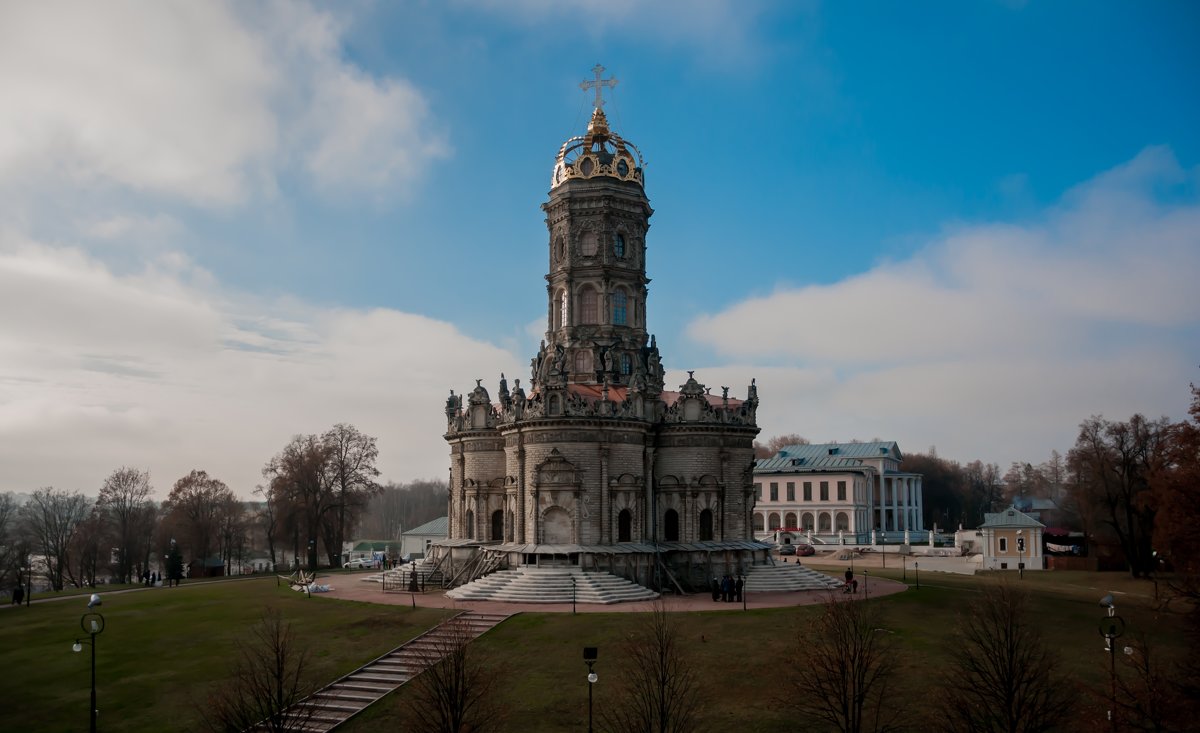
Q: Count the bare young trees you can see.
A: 5